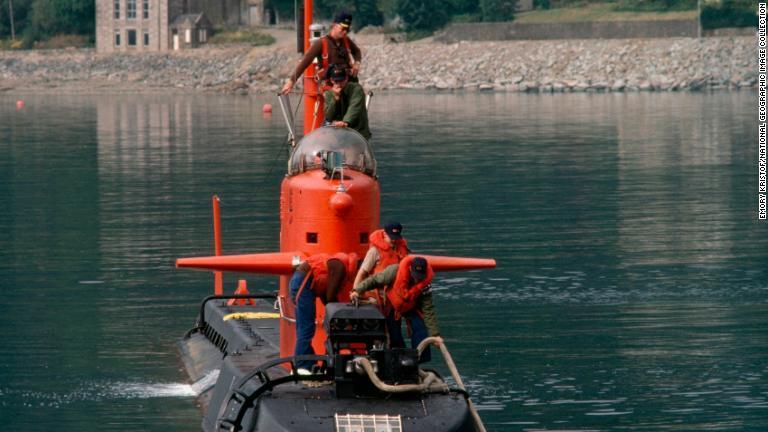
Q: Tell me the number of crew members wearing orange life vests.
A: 3